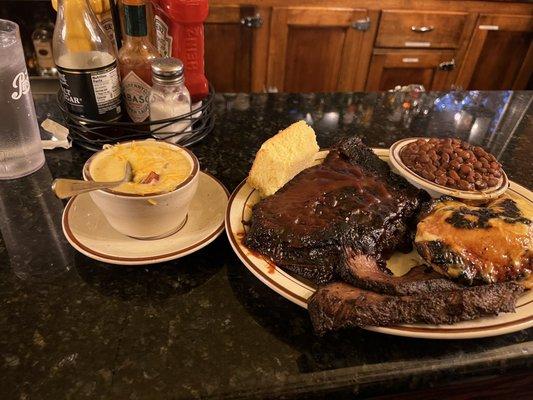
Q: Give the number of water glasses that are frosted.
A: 1